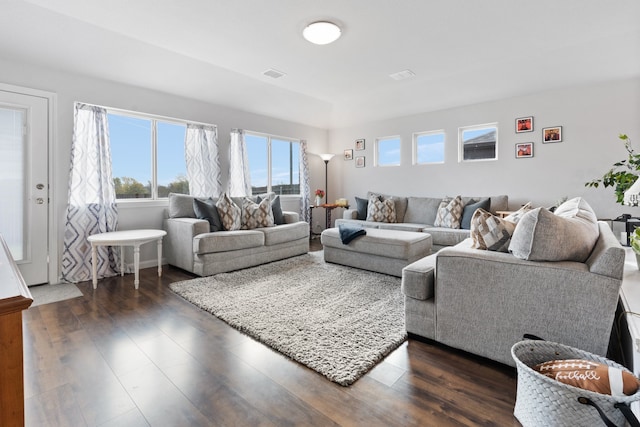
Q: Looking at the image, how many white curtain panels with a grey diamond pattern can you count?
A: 4